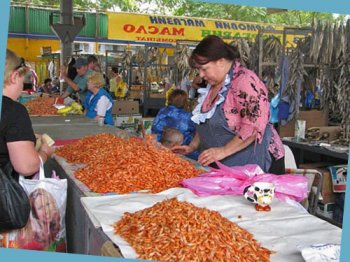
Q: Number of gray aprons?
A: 1